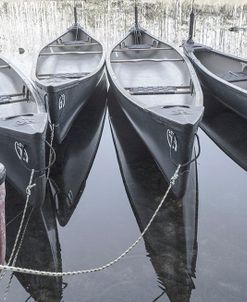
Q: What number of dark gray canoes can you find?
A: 4